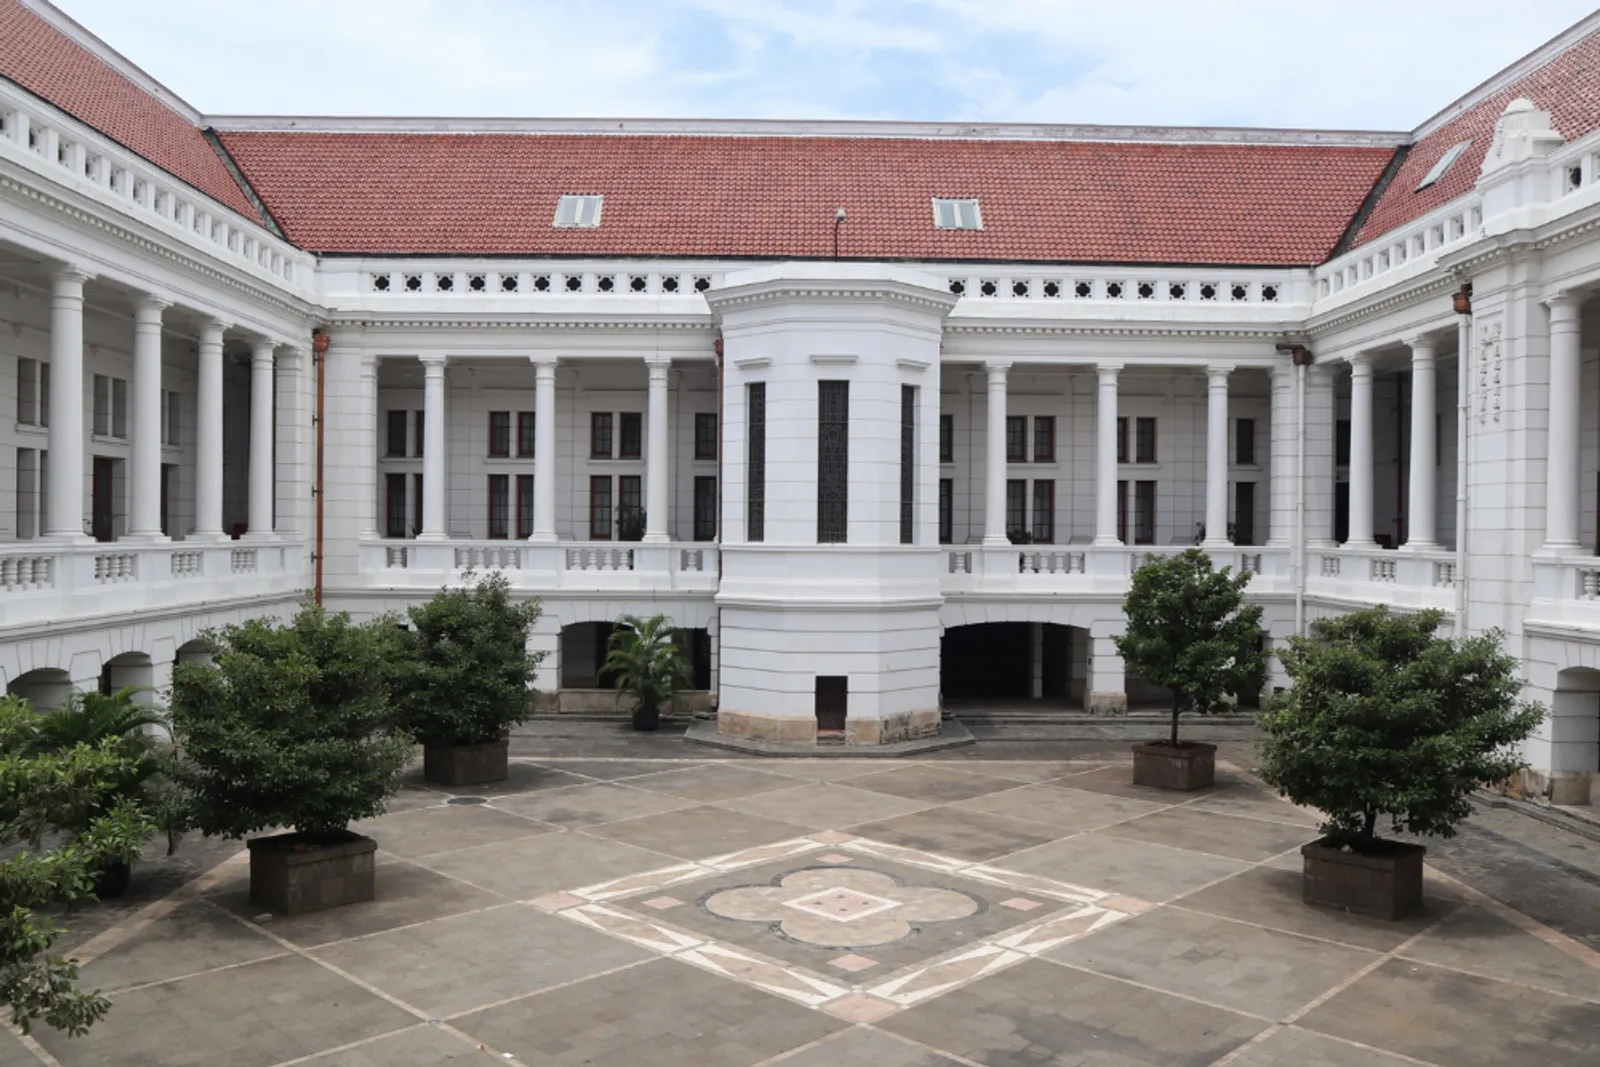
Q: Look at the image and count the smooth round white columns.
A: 13